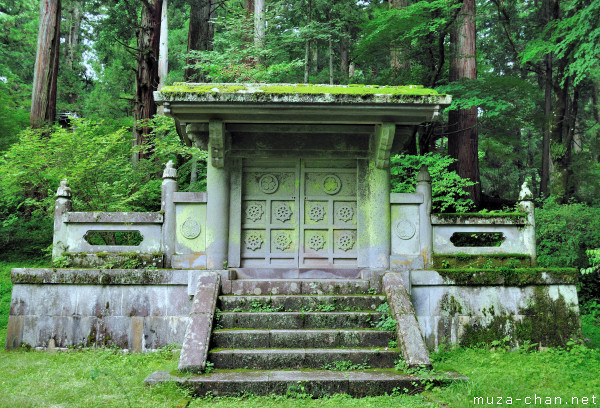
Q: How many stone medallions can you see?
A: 12